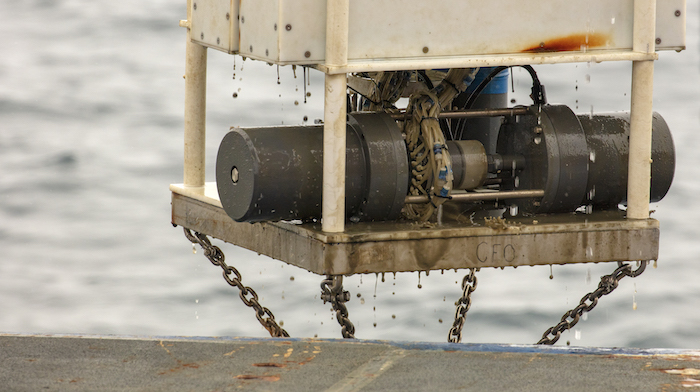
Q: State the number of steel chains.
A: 4